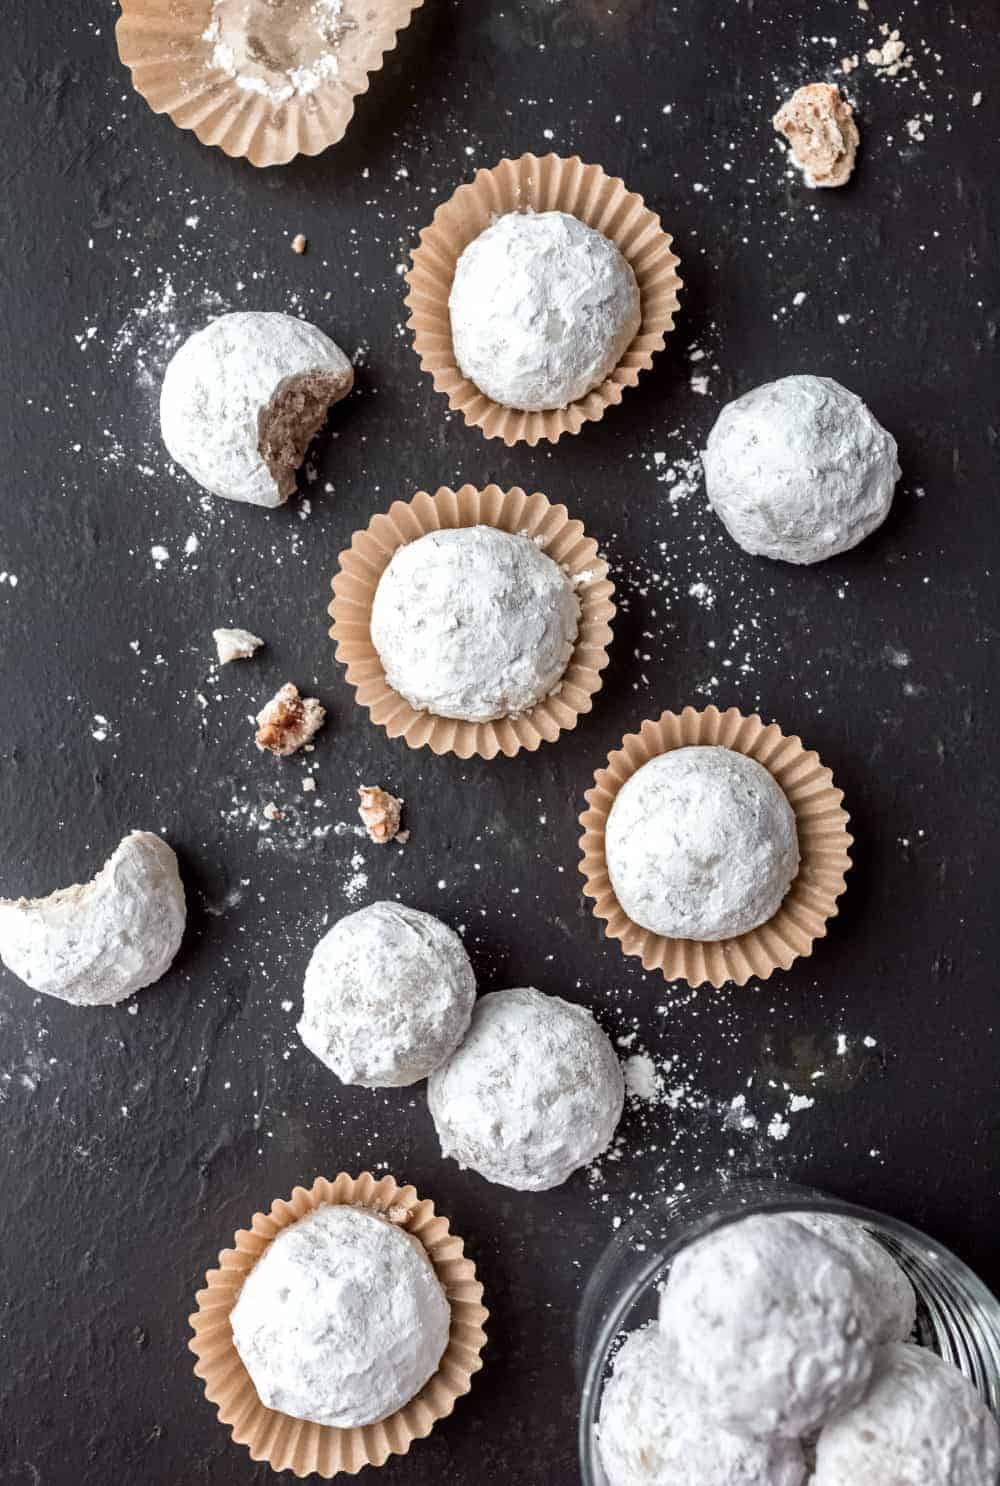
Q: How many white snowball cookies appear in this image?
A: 13